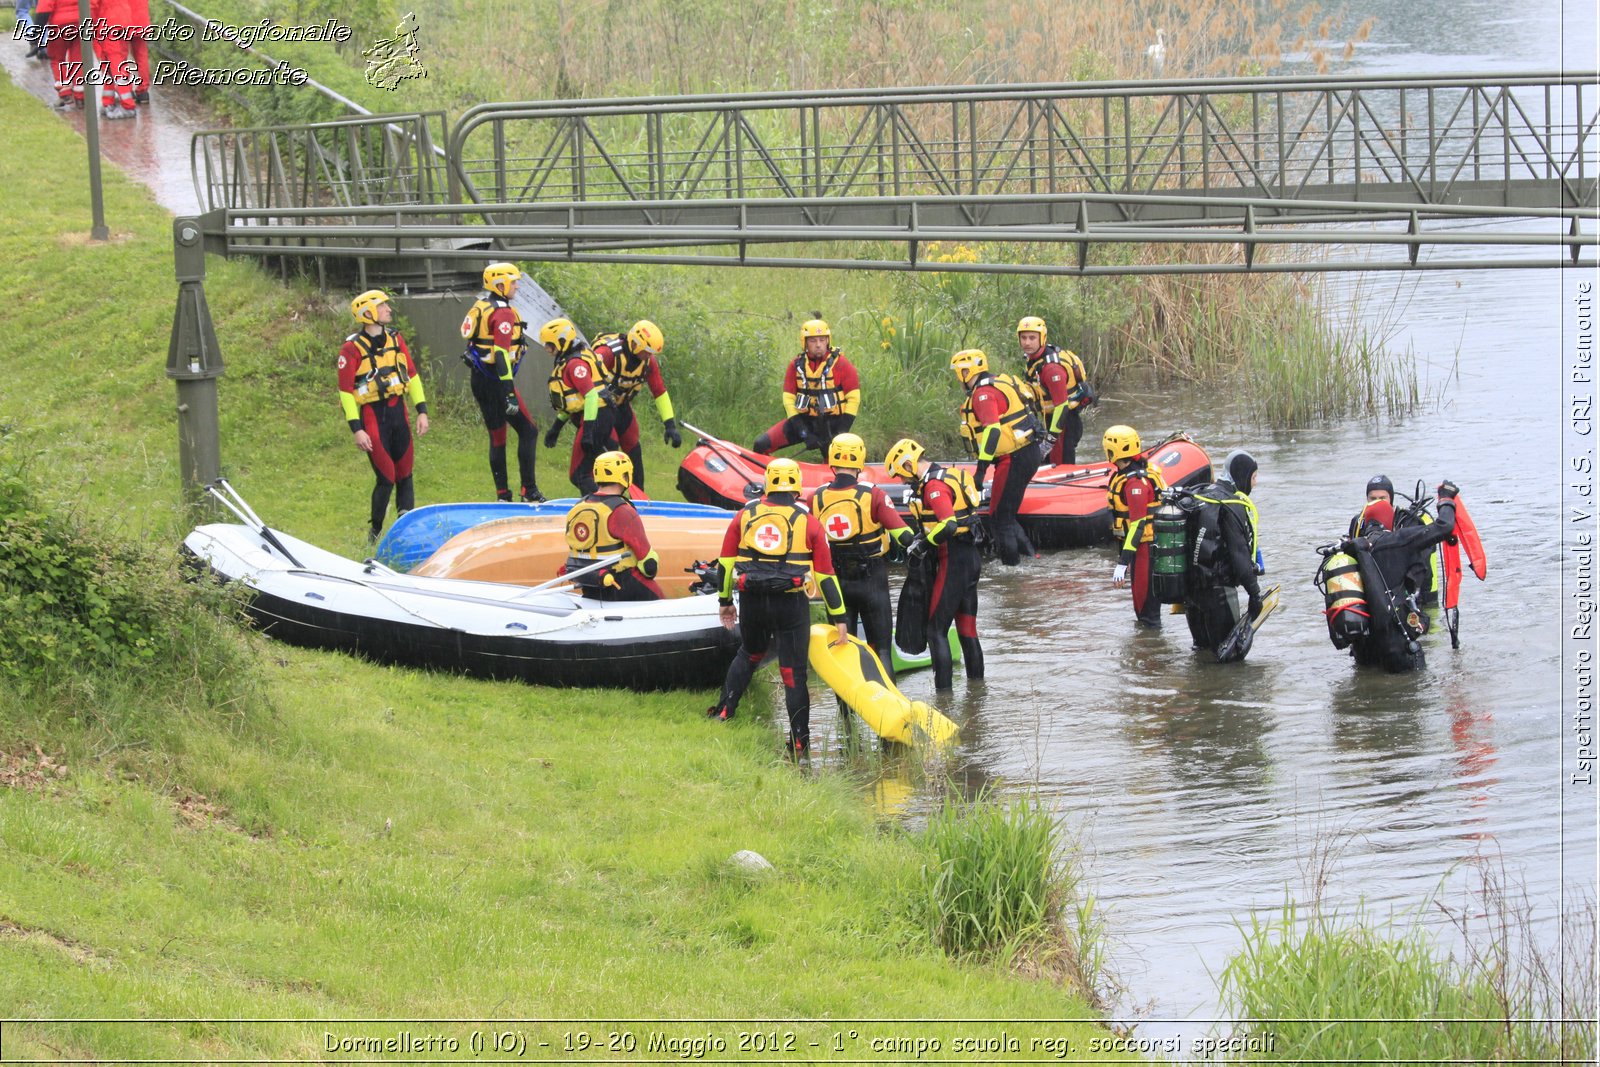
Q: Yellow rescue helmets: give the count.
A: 12